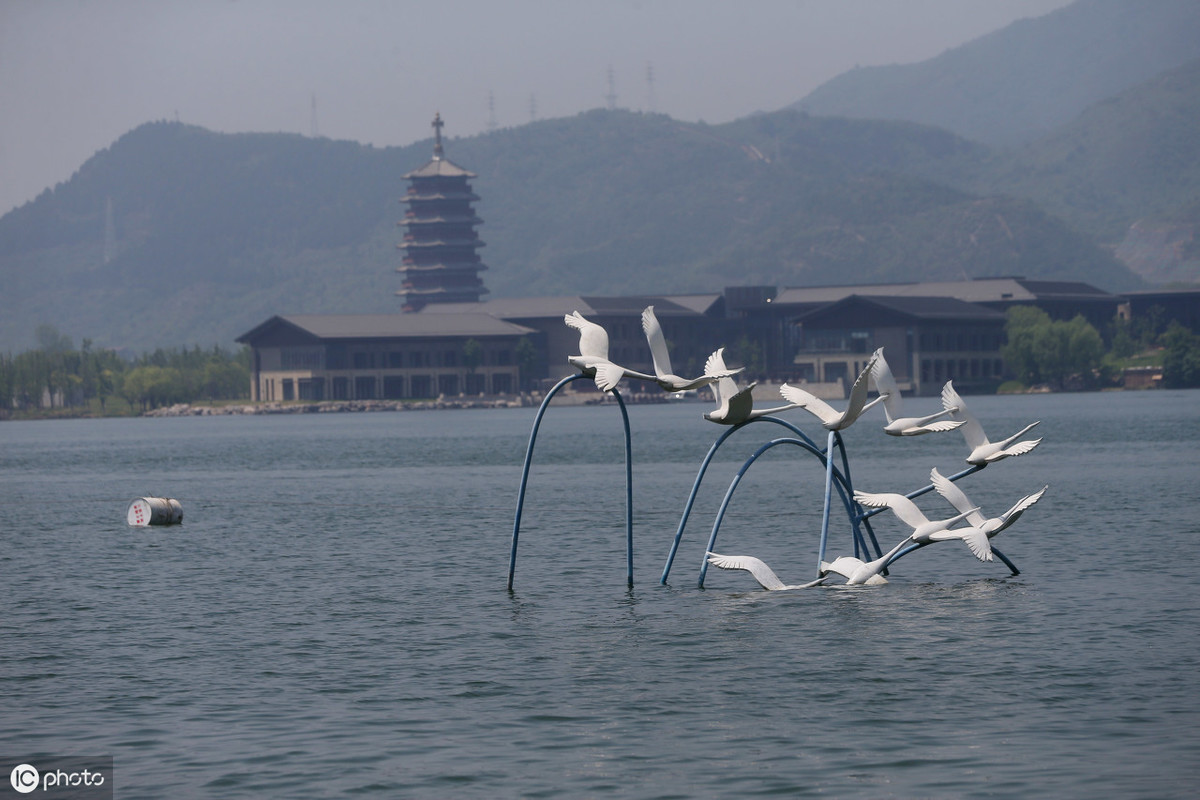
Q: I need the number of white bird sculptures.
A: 10